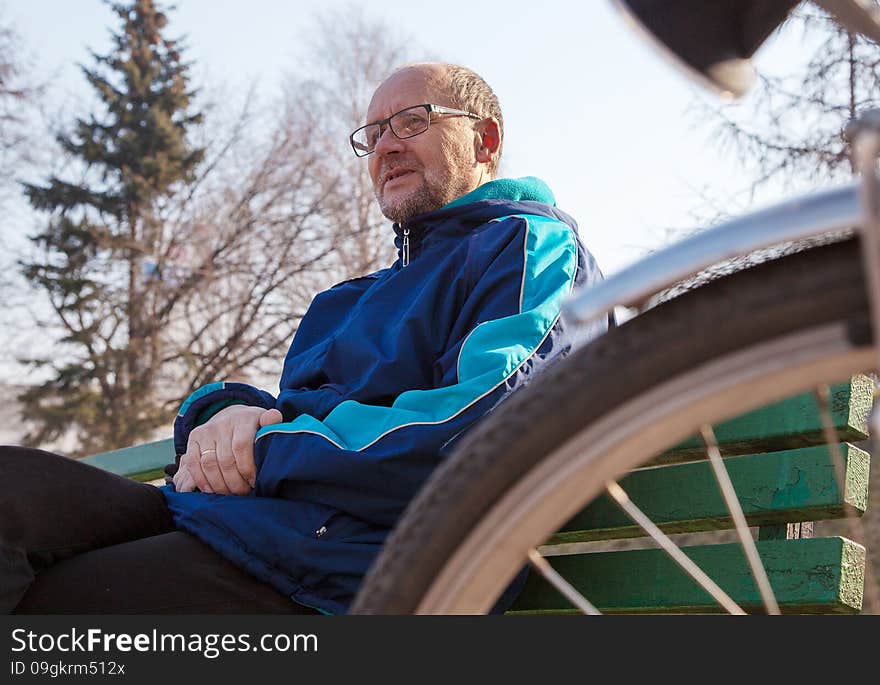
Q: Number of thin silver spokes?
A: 4